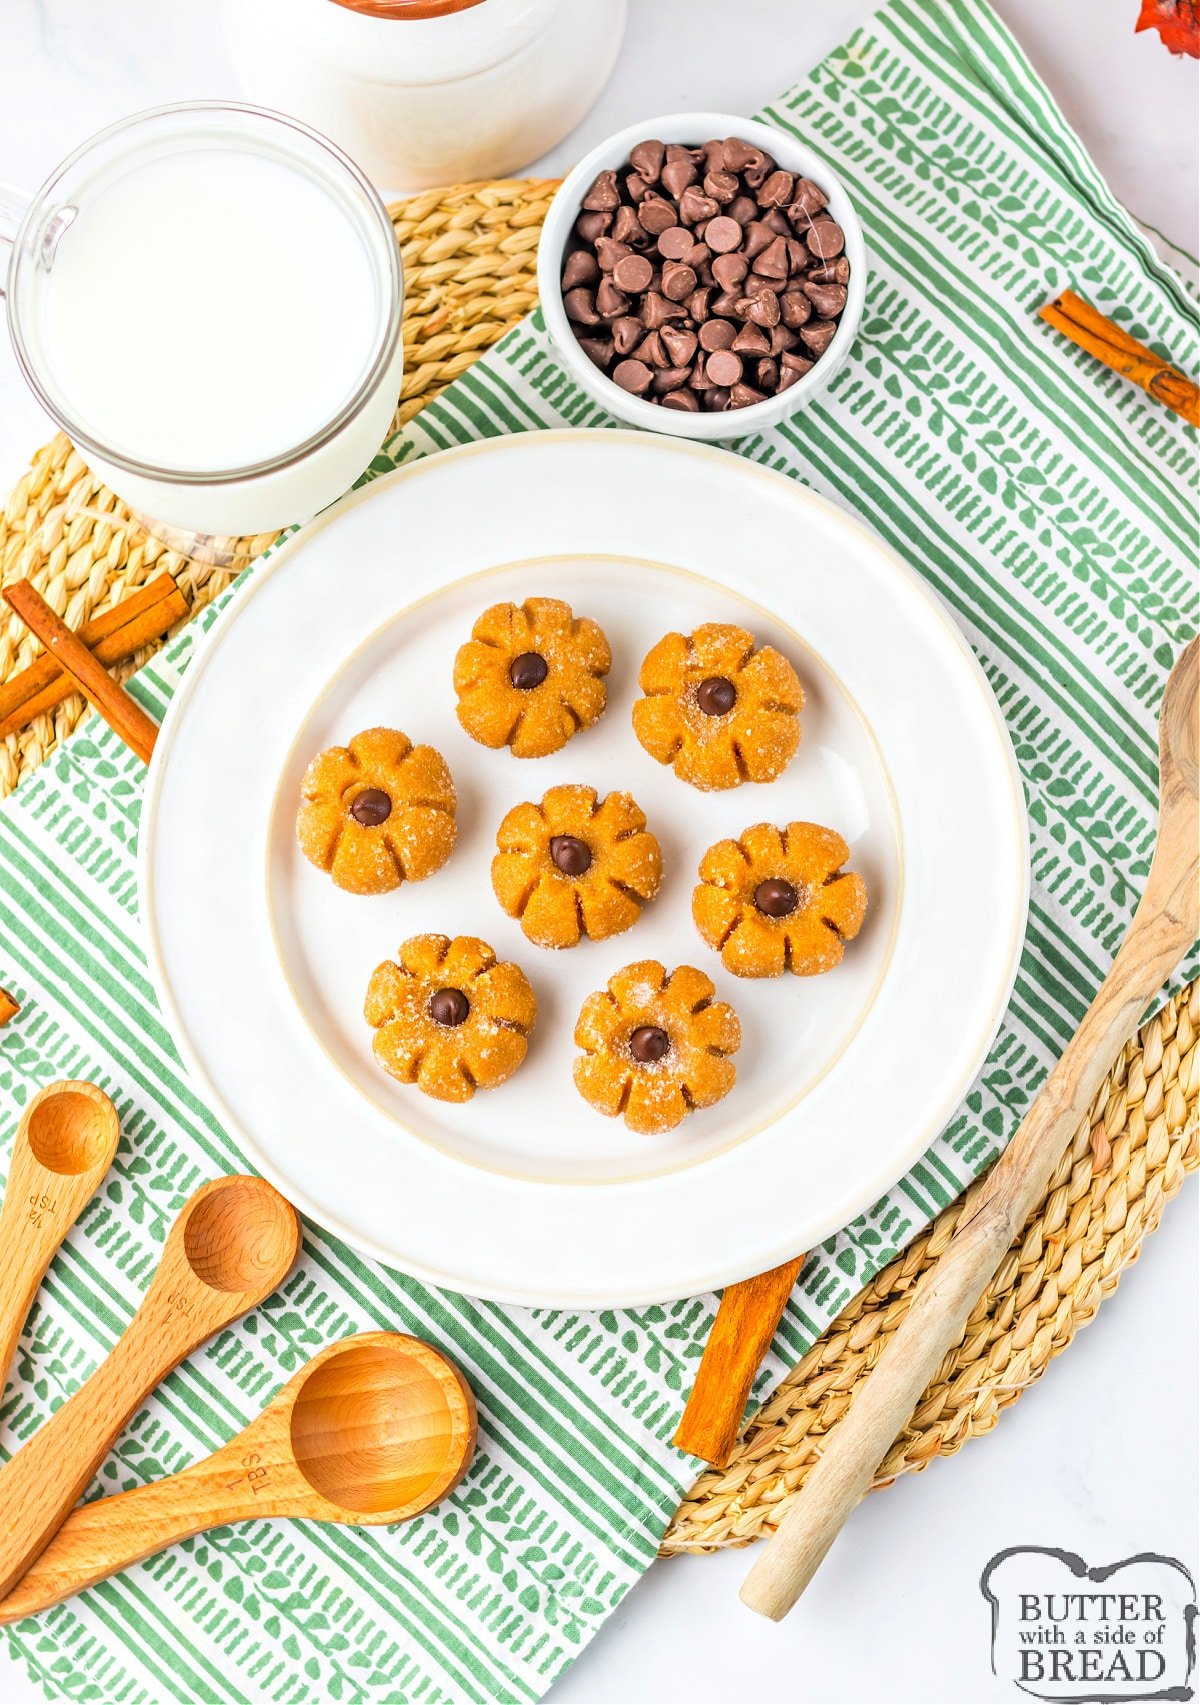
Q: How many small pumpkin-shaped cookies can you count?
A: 7